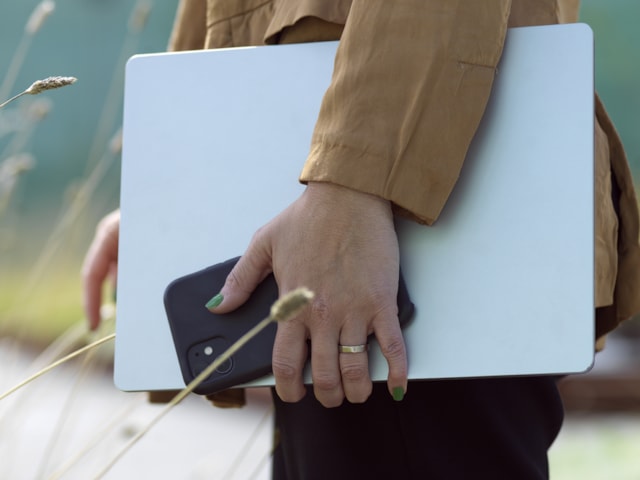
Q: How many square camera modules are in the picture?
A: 1